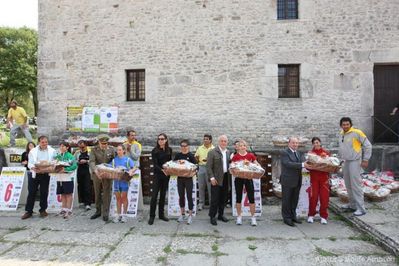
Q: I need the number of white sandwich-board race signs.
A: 6